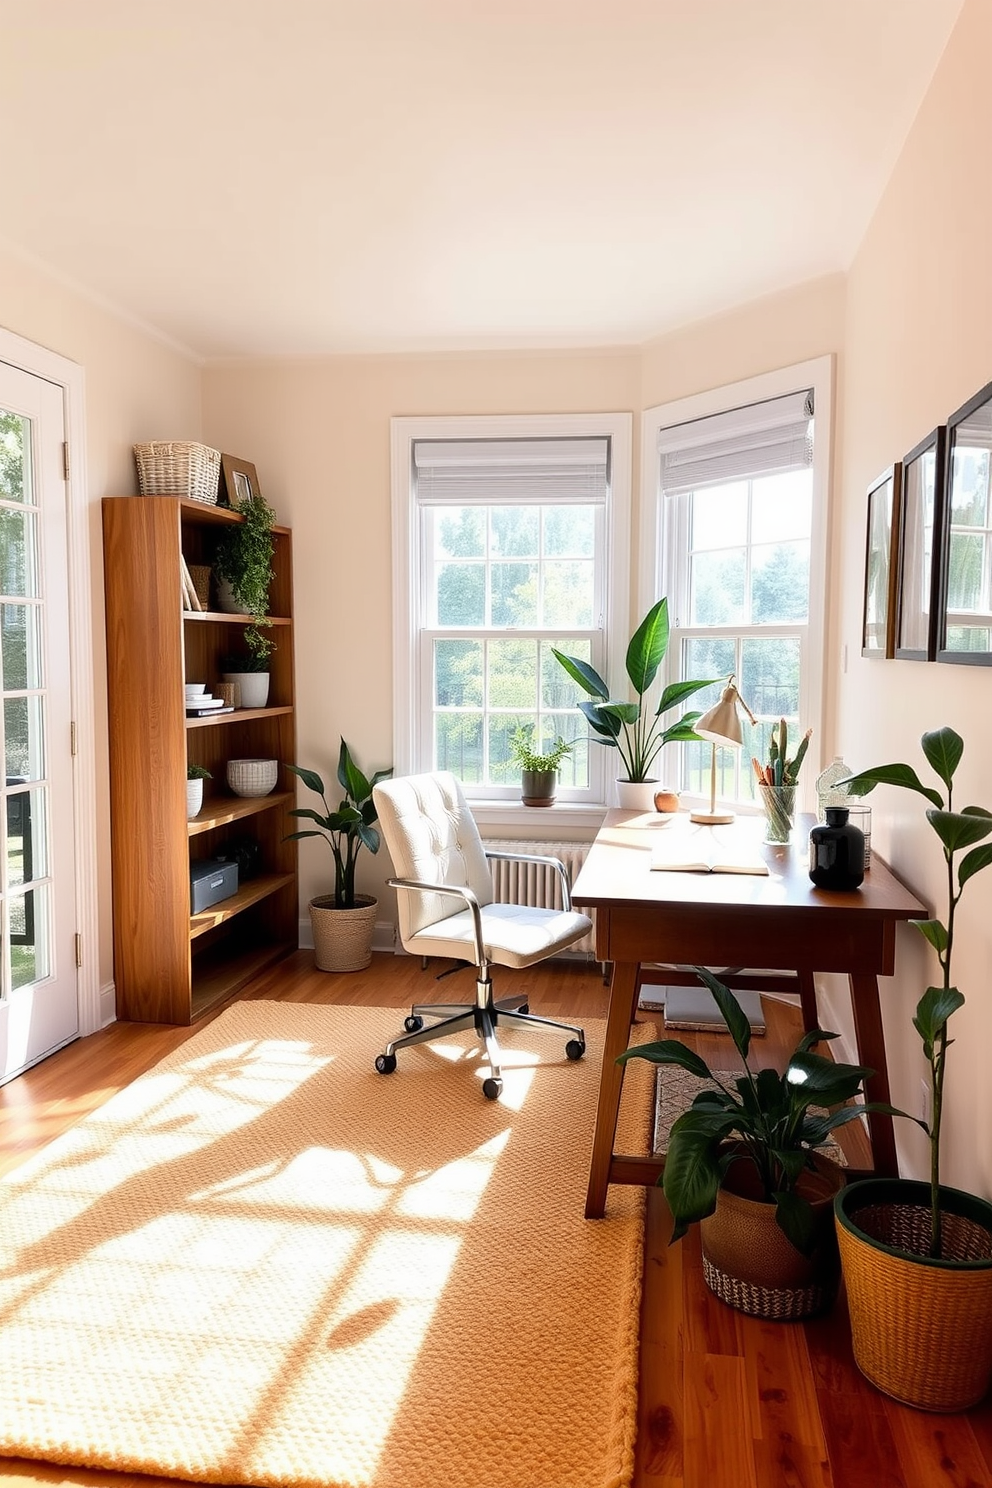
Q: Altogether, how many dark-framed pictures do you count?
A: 3